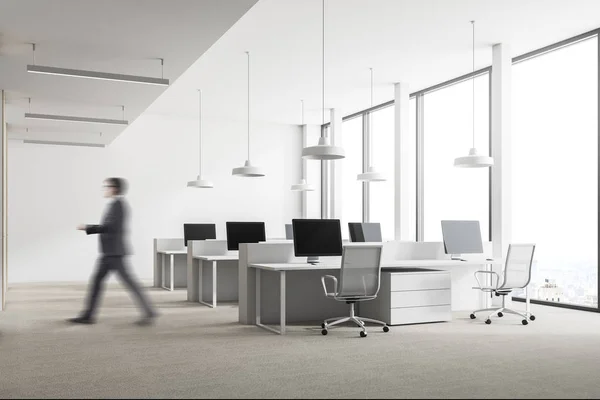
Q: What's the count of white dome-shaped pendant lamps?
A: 6